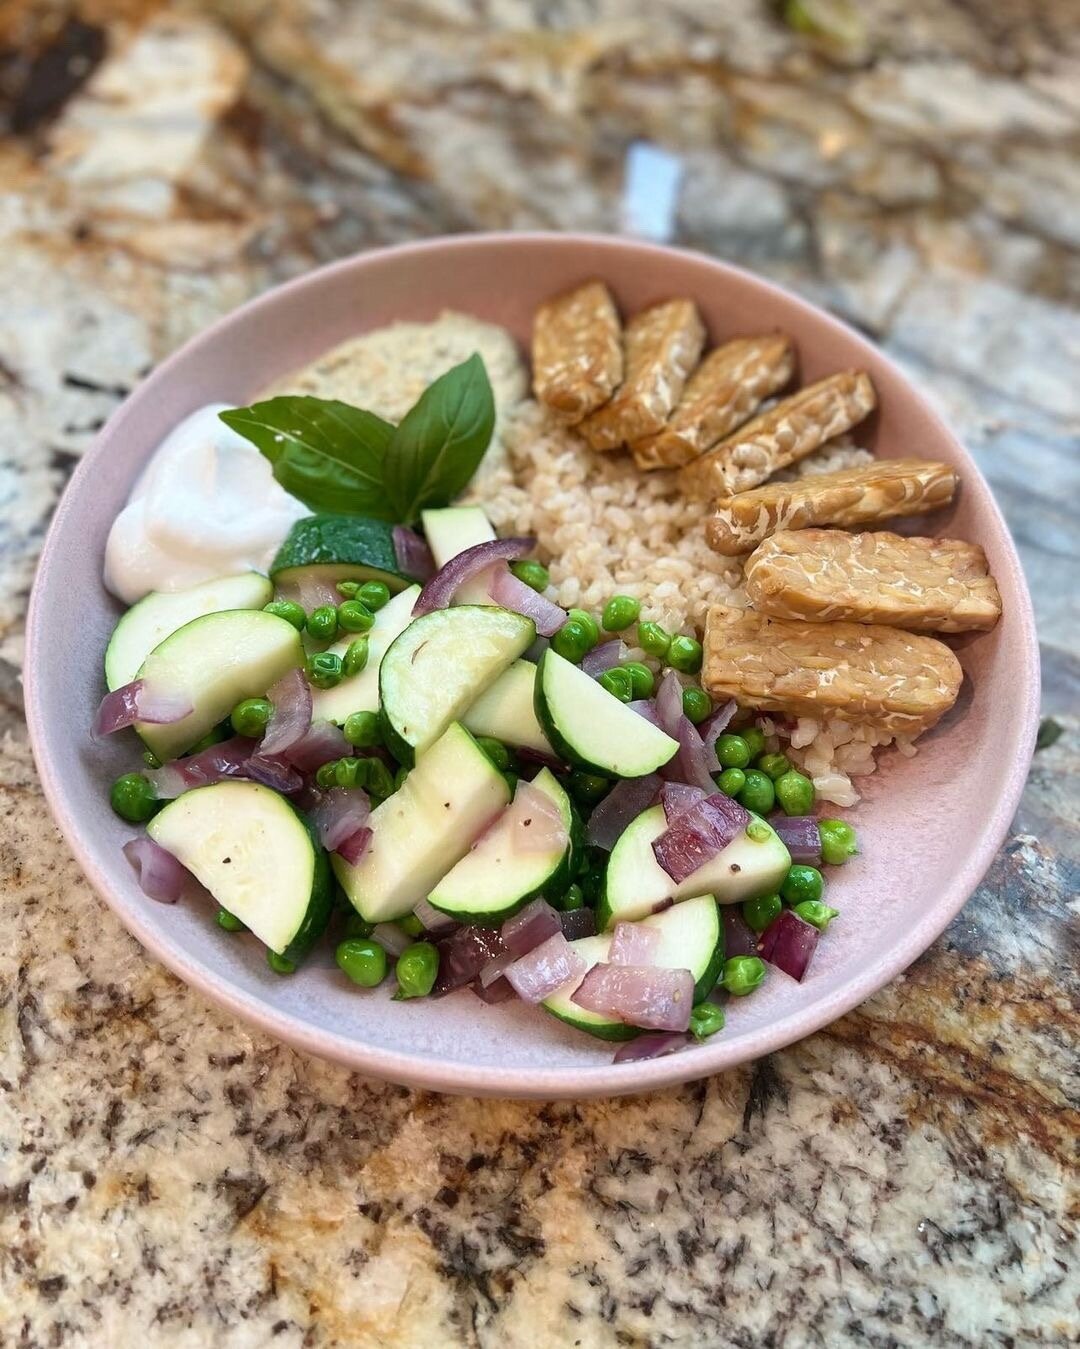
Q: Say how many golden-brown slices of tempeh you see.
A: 7